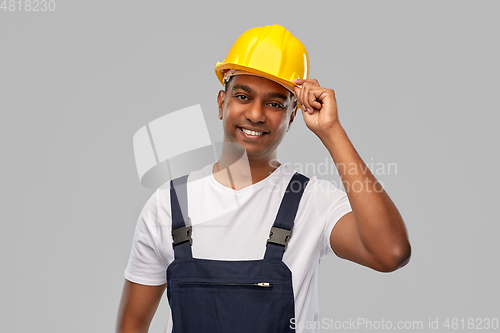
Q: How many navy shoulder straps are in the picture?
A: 2